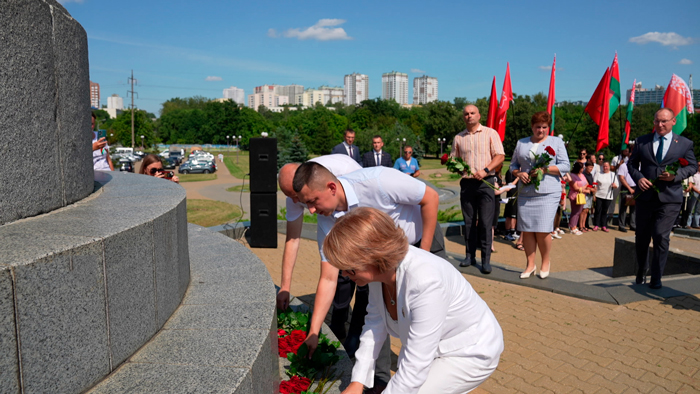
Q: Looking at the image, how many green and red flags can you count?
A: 4